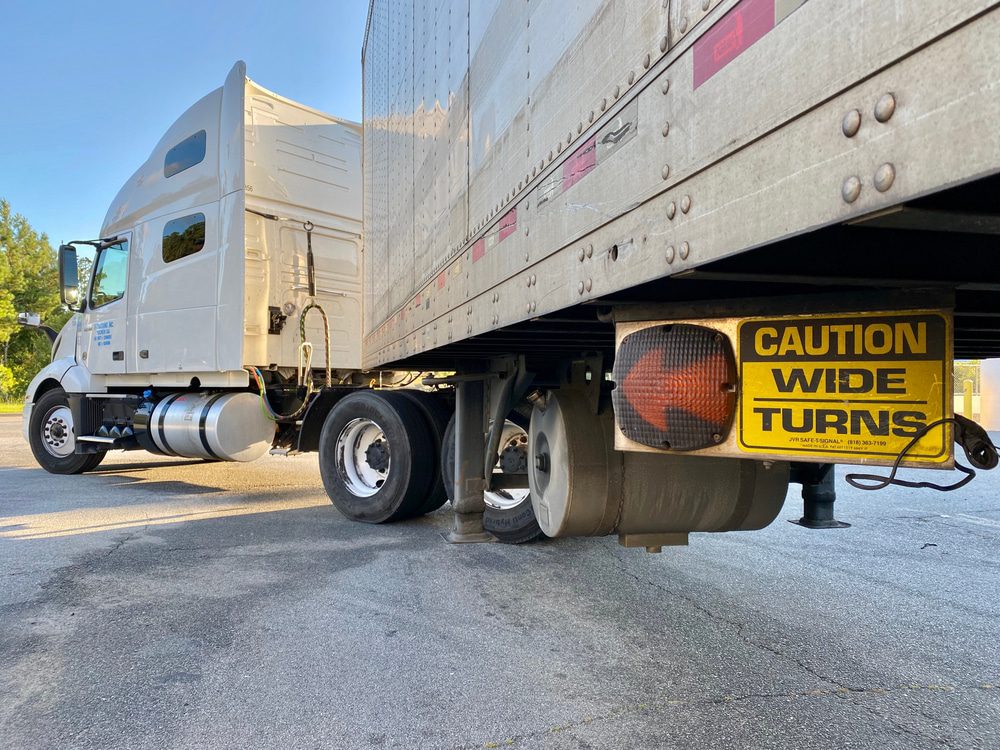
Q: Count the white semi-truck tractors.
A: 1